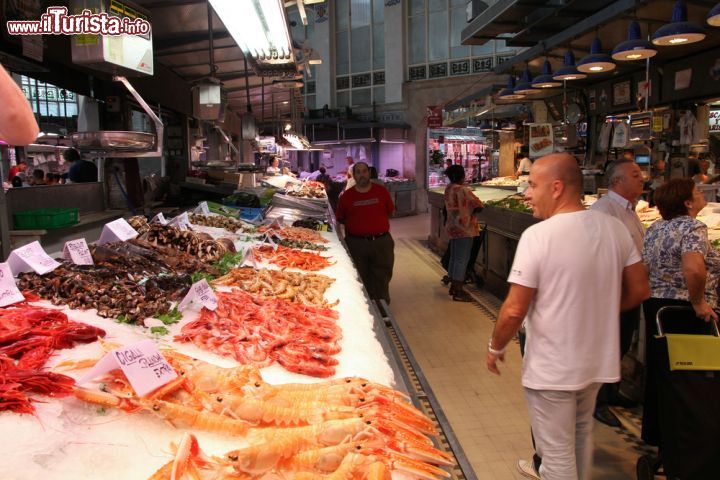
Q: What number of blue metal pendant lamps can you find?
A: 8